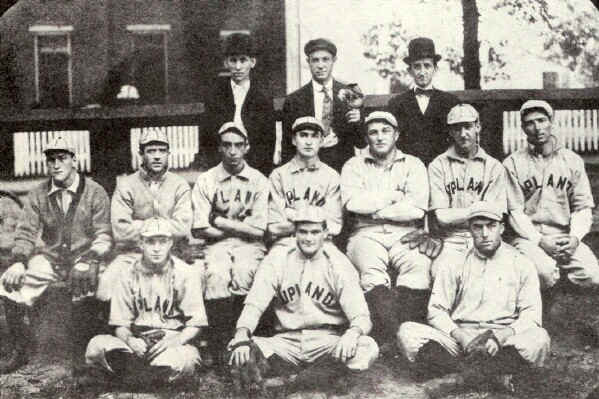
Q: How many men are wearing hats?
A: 13